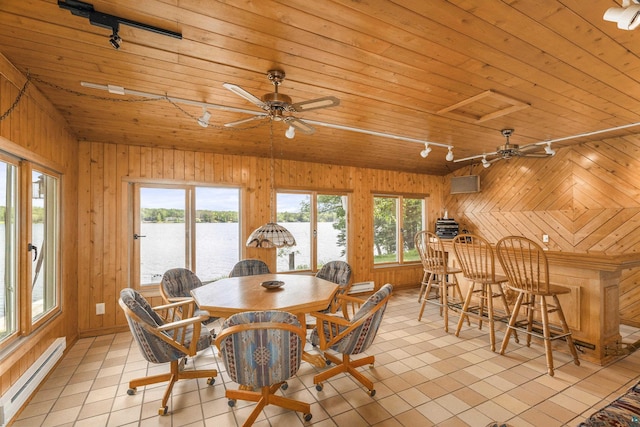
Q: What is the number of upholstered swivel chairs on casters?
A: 6